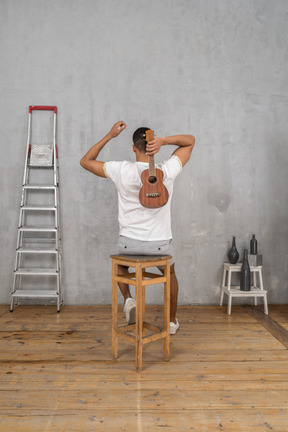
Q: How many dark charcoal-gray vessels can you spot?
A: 3